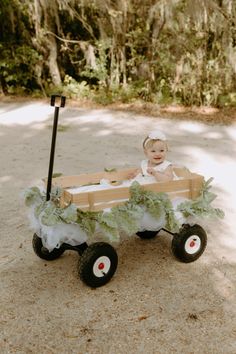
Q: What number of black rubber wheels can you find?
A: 4